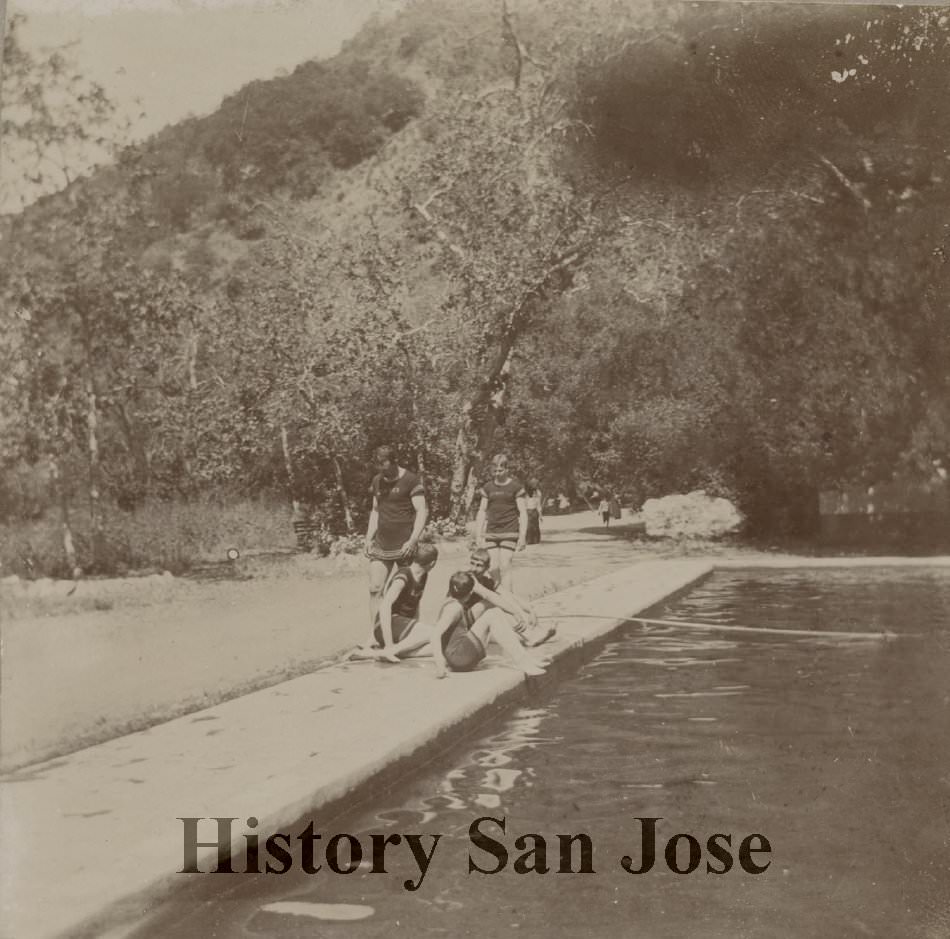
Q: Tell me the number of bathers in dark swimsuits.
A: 5